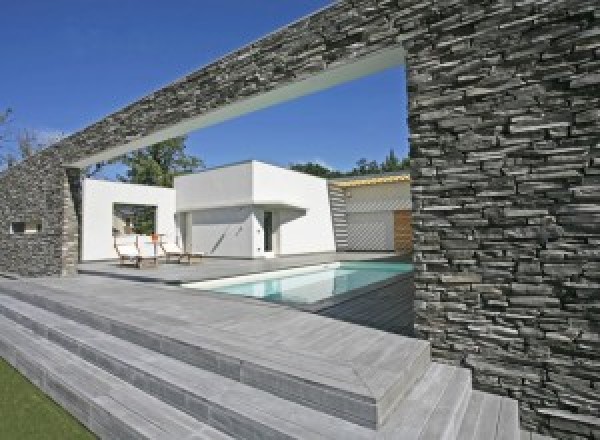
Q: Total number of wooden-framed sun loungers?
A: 2